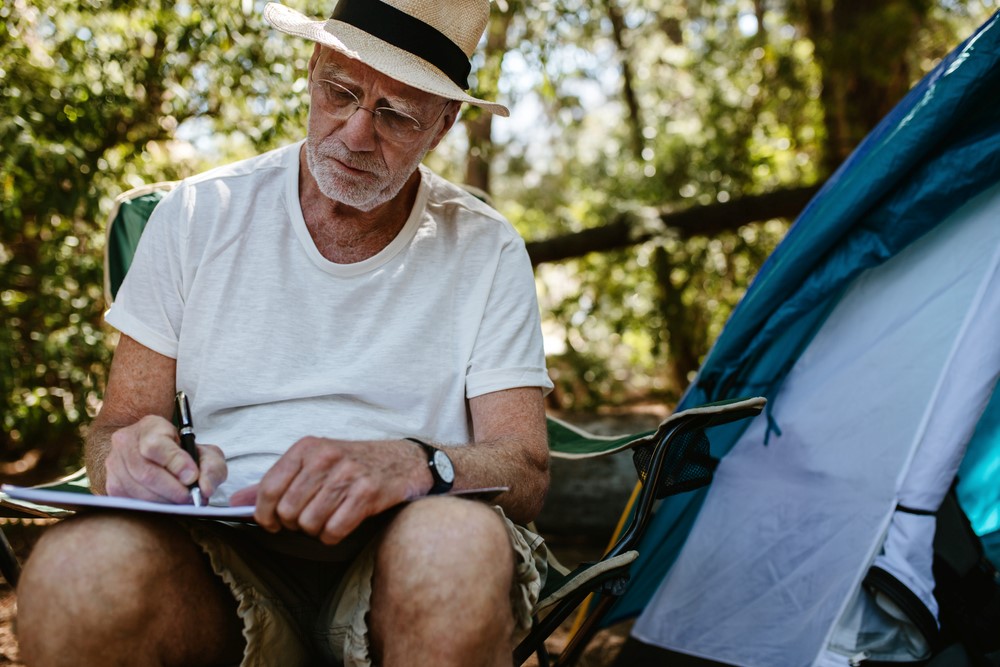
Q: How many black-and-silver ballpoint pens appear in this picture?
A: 1